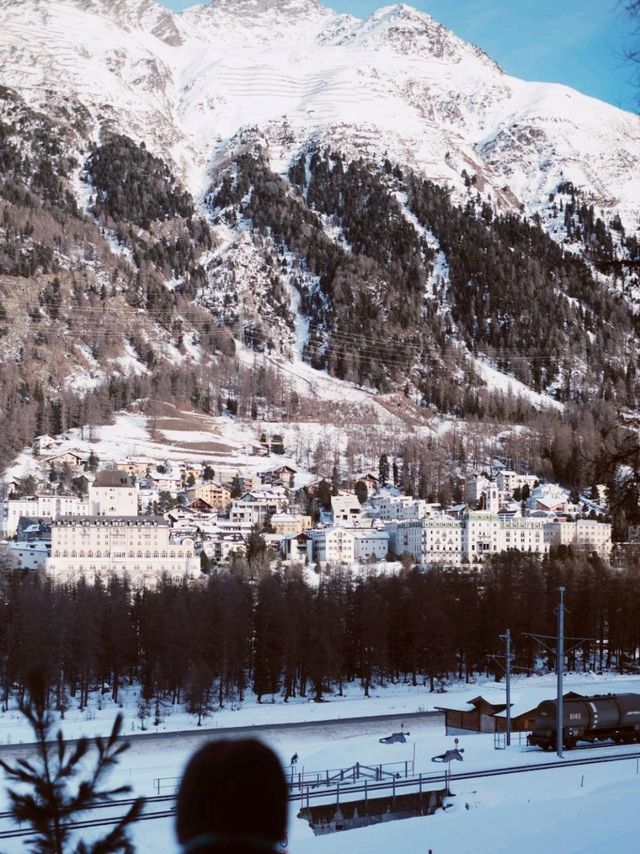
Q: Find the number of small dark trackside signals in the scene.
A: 2